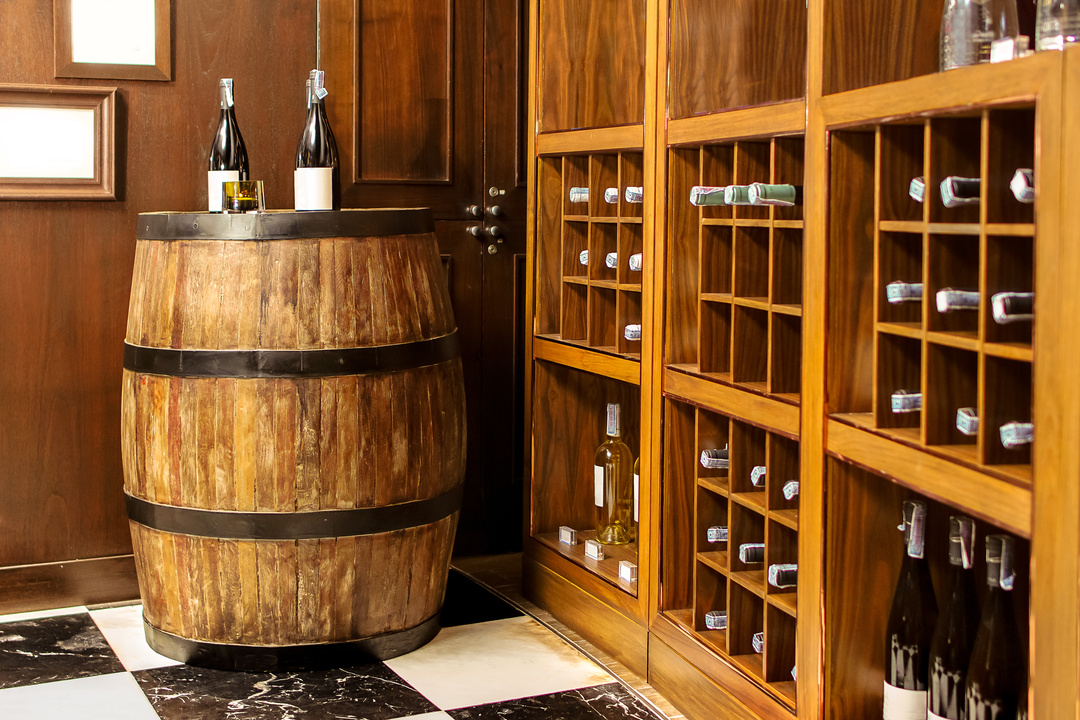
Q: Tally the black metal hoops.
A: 4